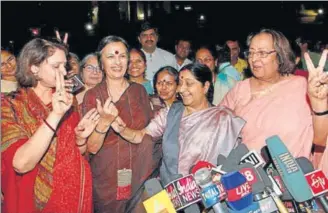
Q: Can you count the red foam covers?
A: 1